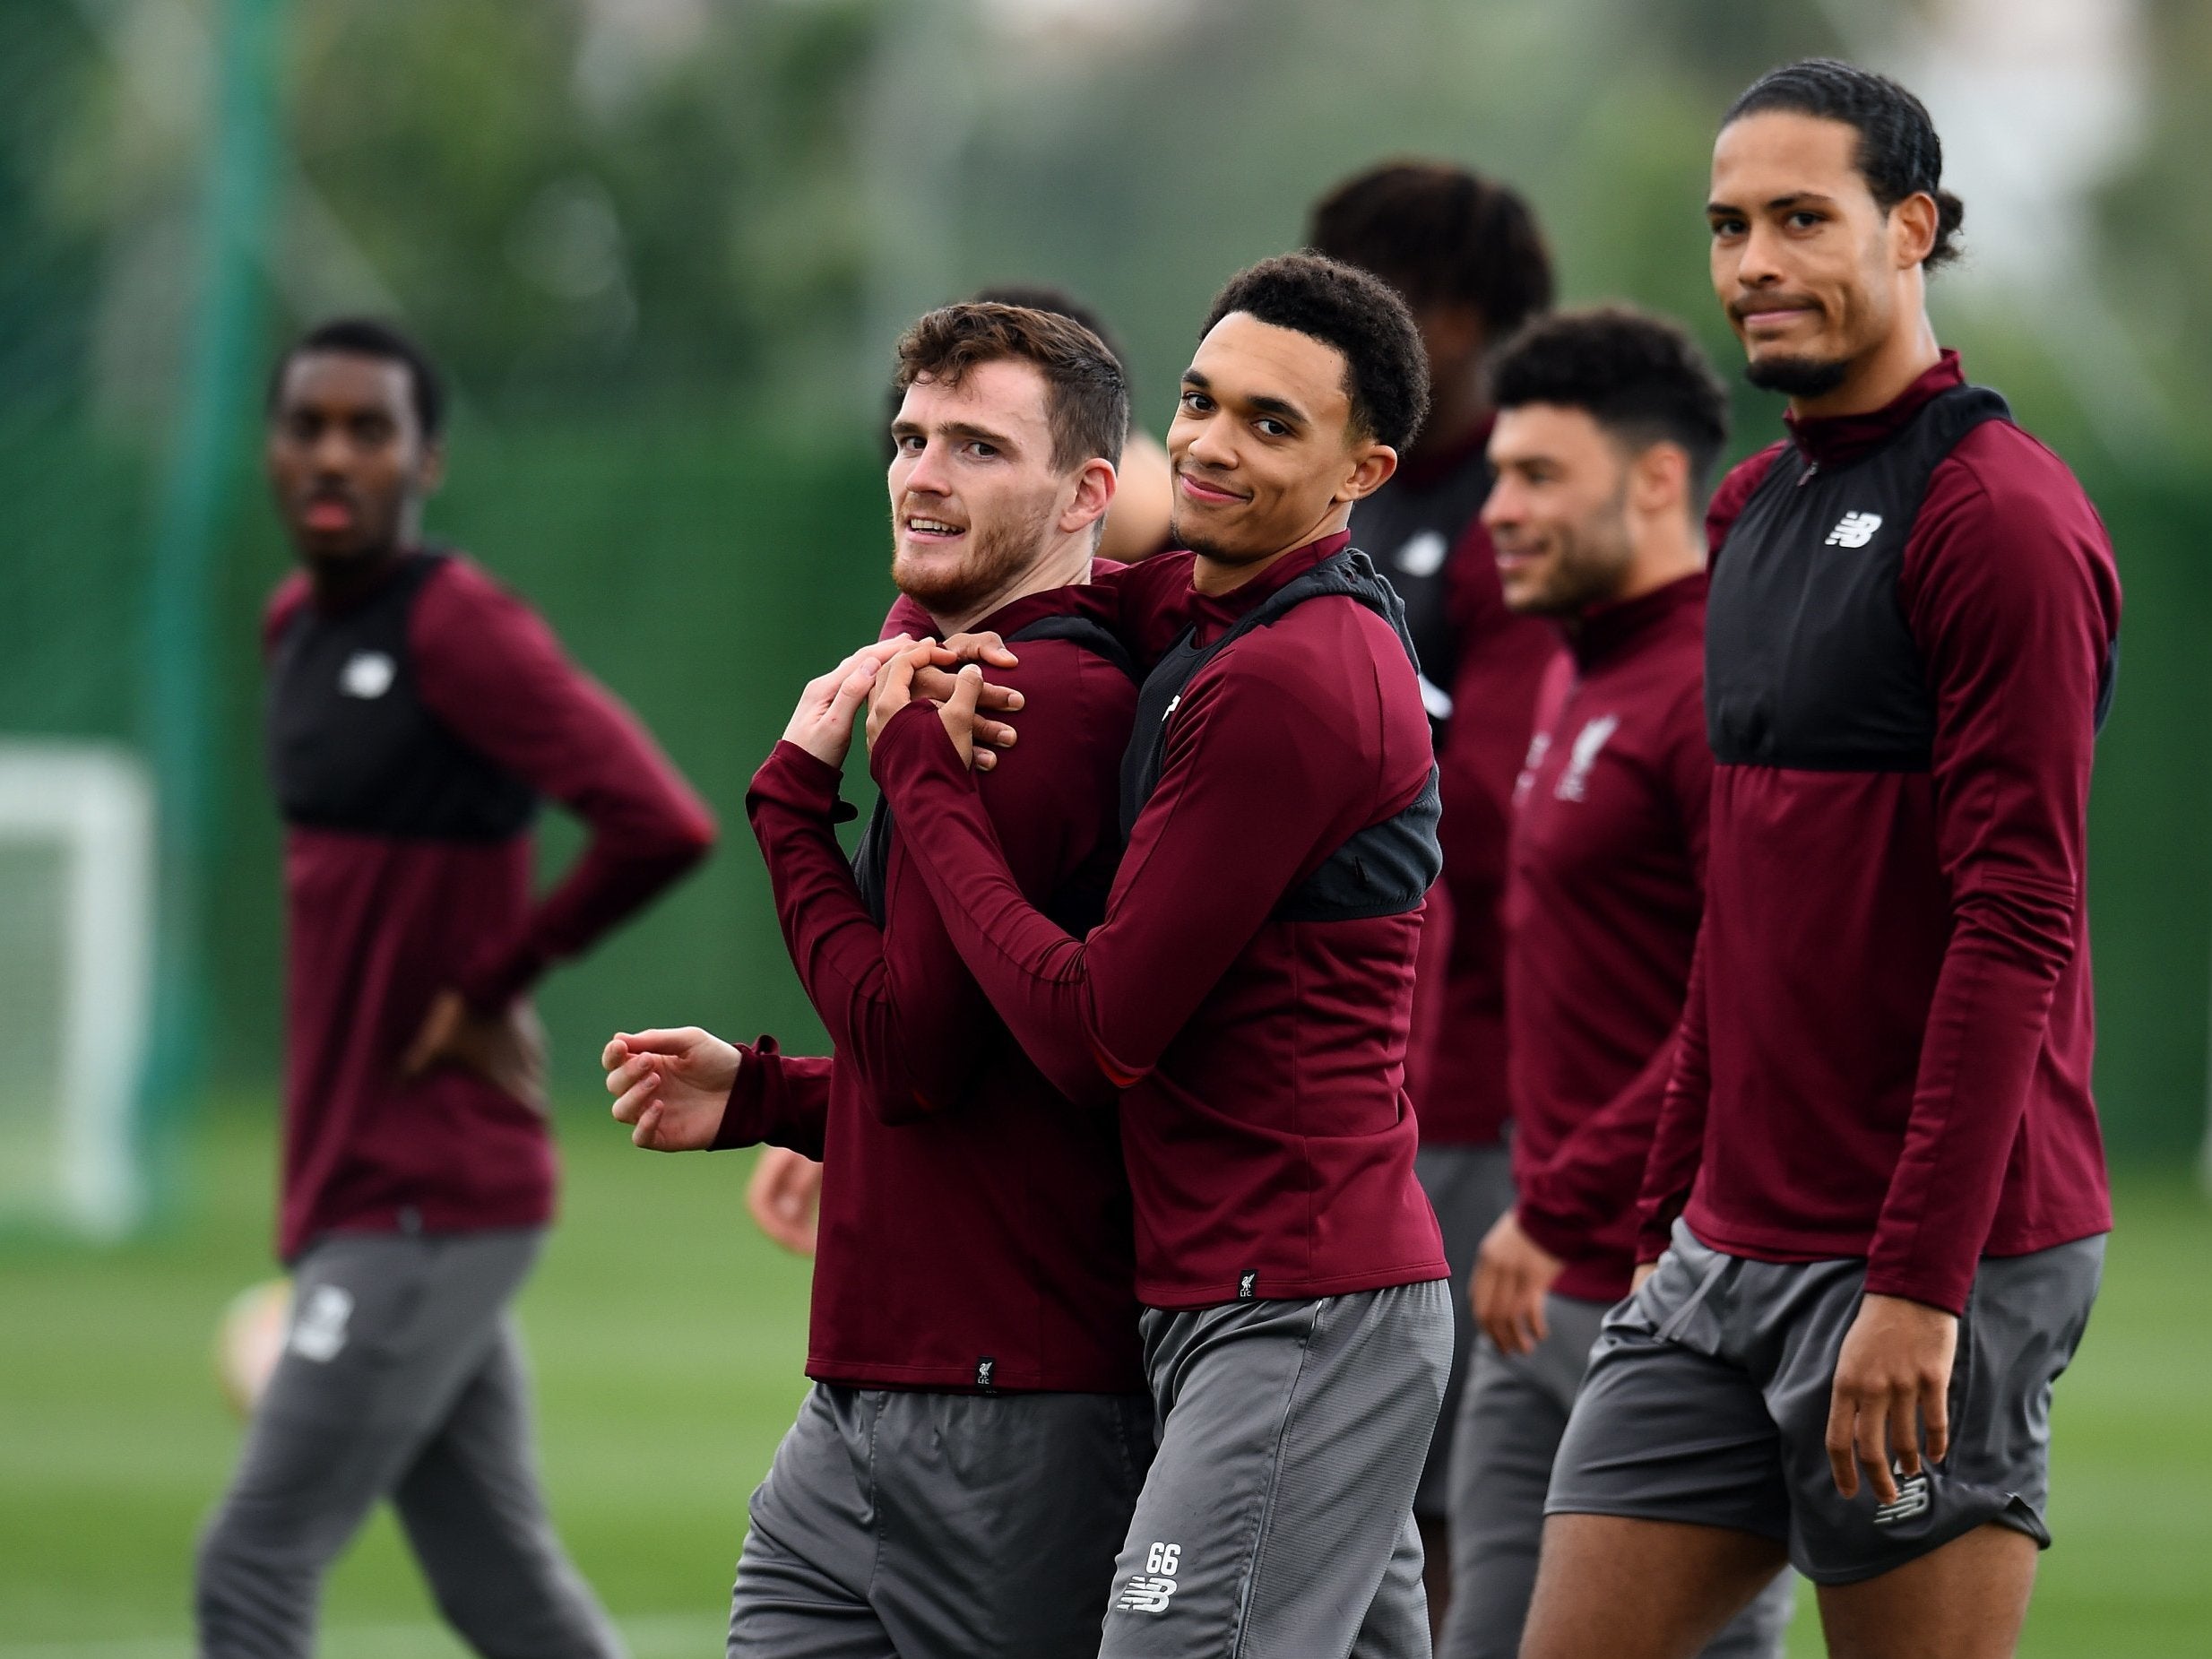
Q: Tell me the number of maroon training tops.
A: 6